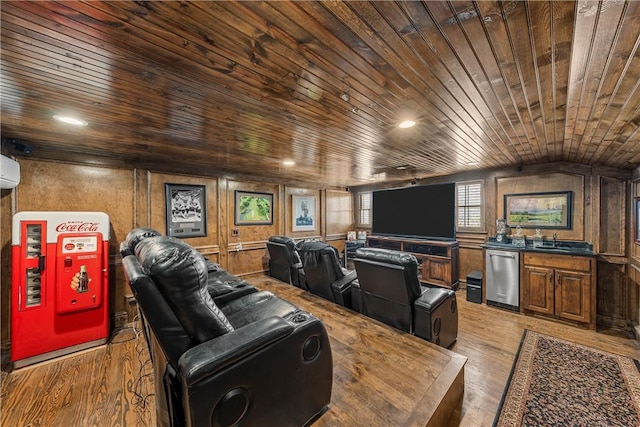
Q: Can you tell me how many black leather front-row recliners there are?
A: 3